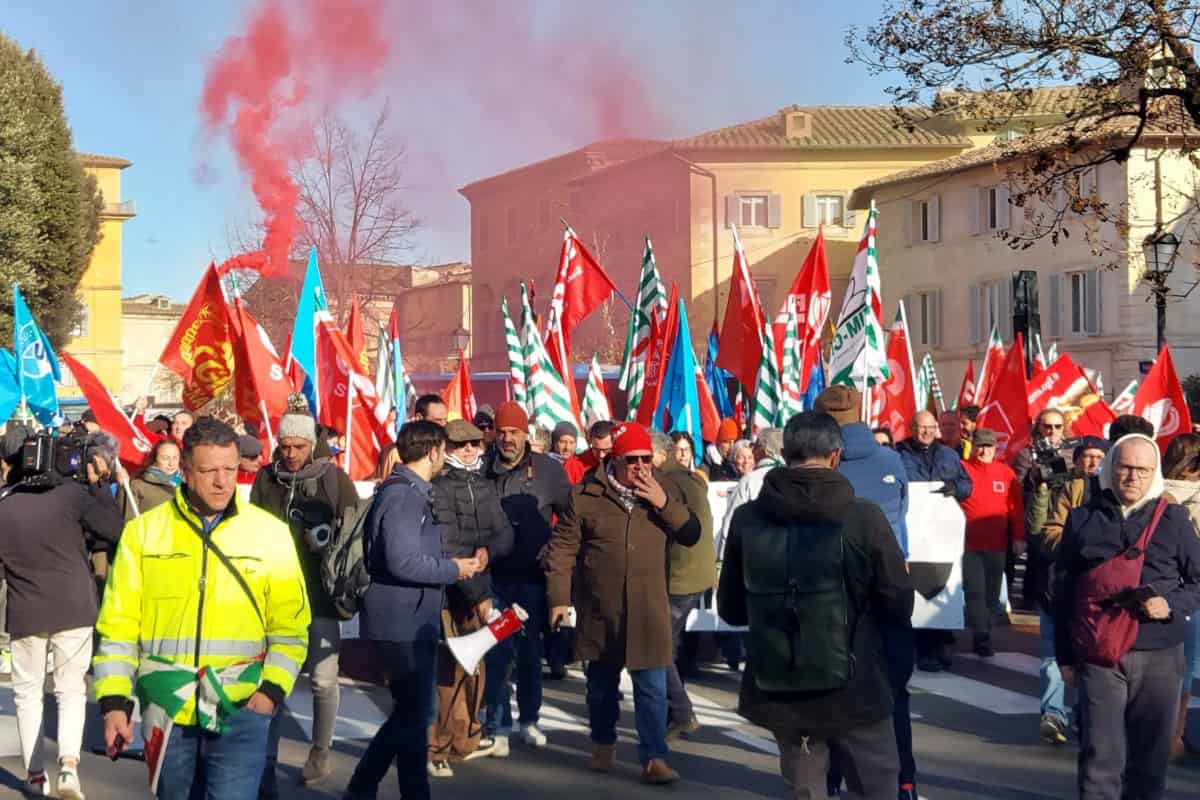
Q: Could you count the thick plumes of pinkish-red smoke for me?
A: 1